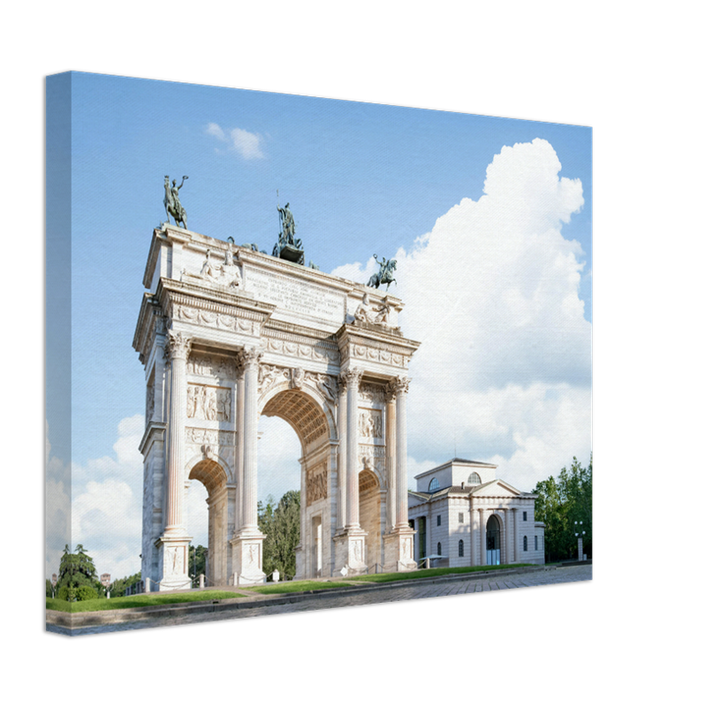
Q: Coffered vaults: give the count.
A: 3